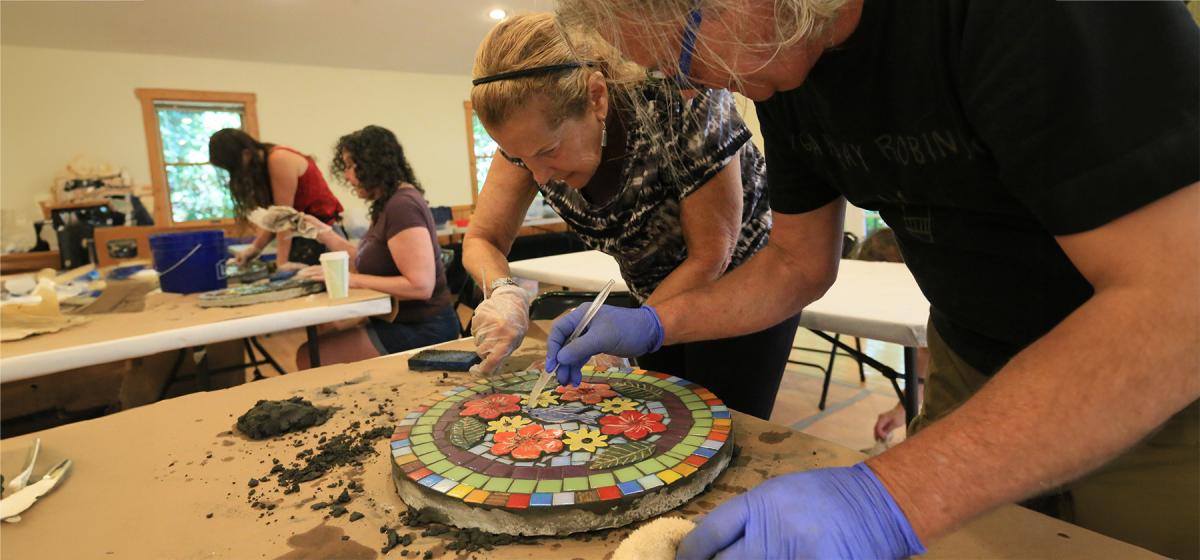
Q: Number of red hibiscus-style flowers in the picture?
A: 4